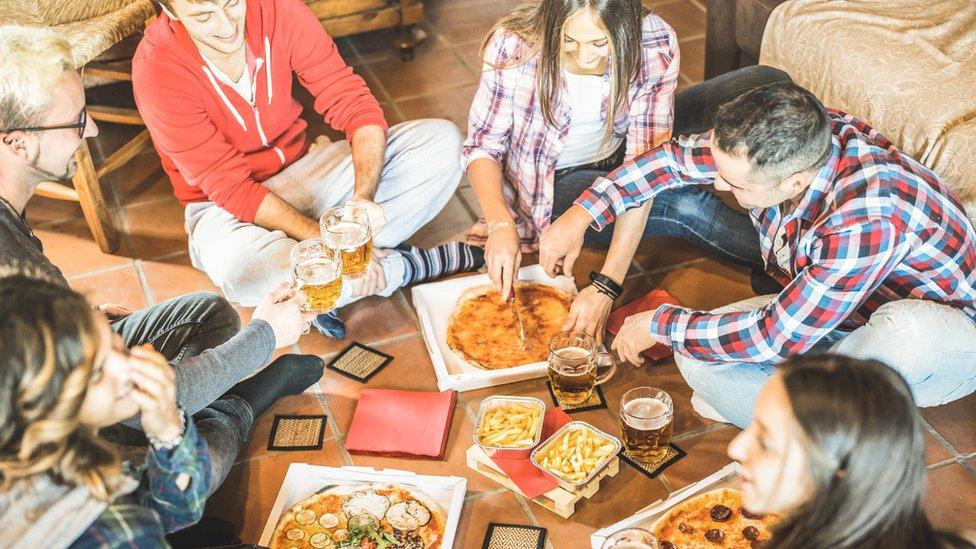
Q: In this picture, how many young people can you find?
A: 6